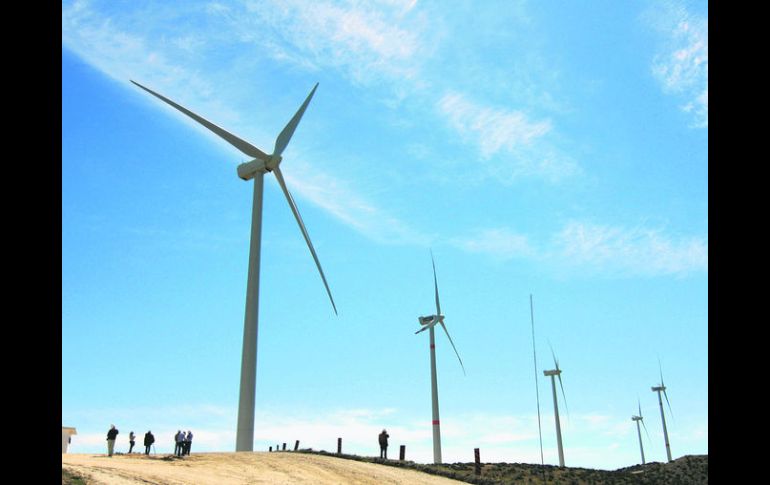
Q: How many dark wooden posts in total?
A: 7